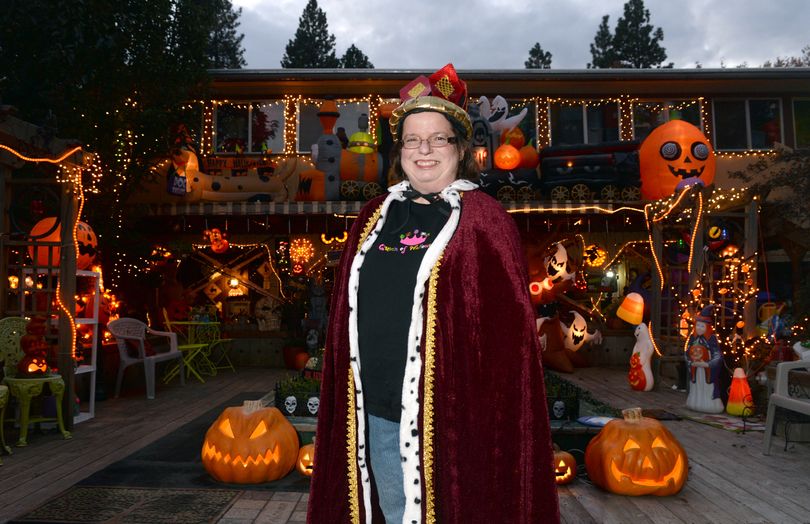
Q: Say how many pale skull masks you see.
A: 3